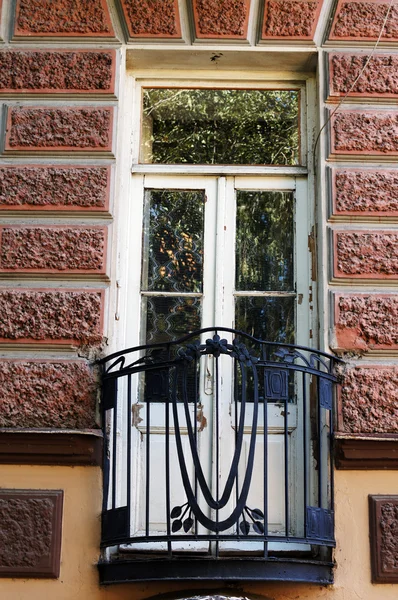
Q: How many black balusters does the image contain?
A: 13